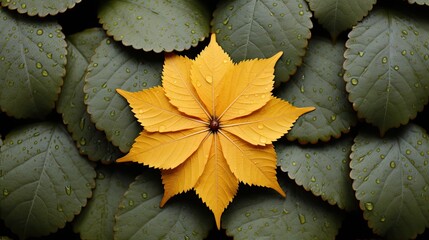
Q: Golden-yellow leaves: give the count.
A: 9